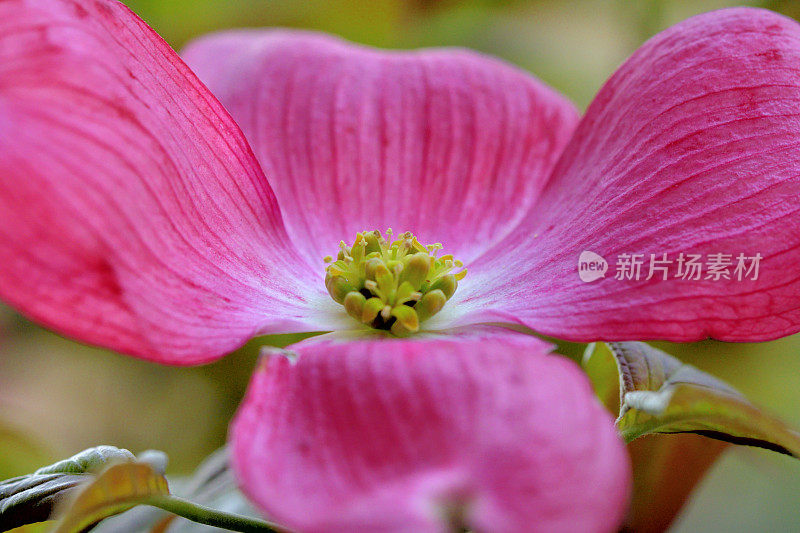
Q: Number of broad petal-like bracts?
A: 4